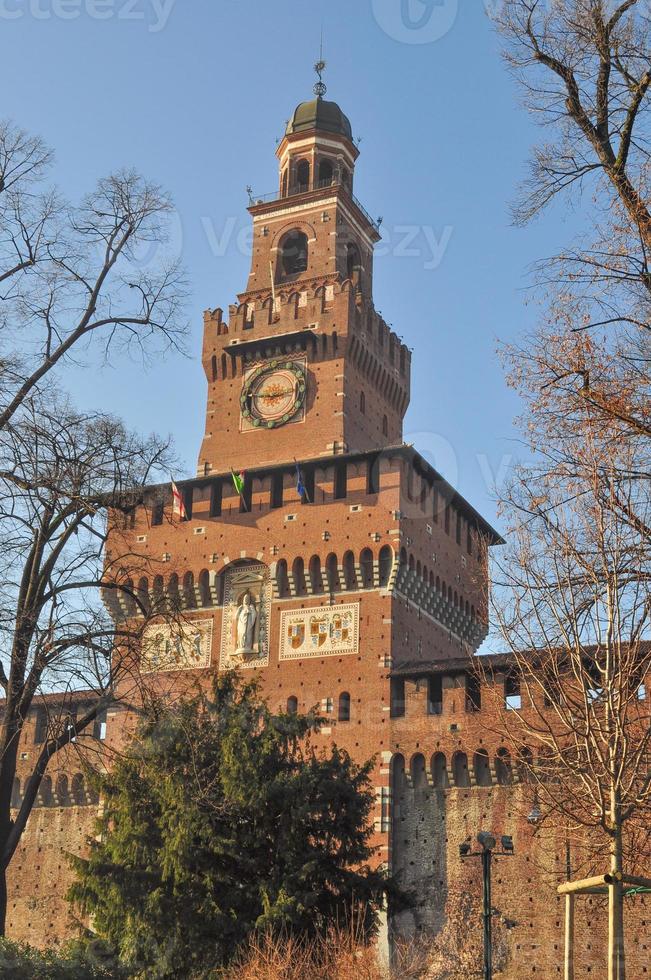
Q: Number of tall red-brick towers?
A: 1